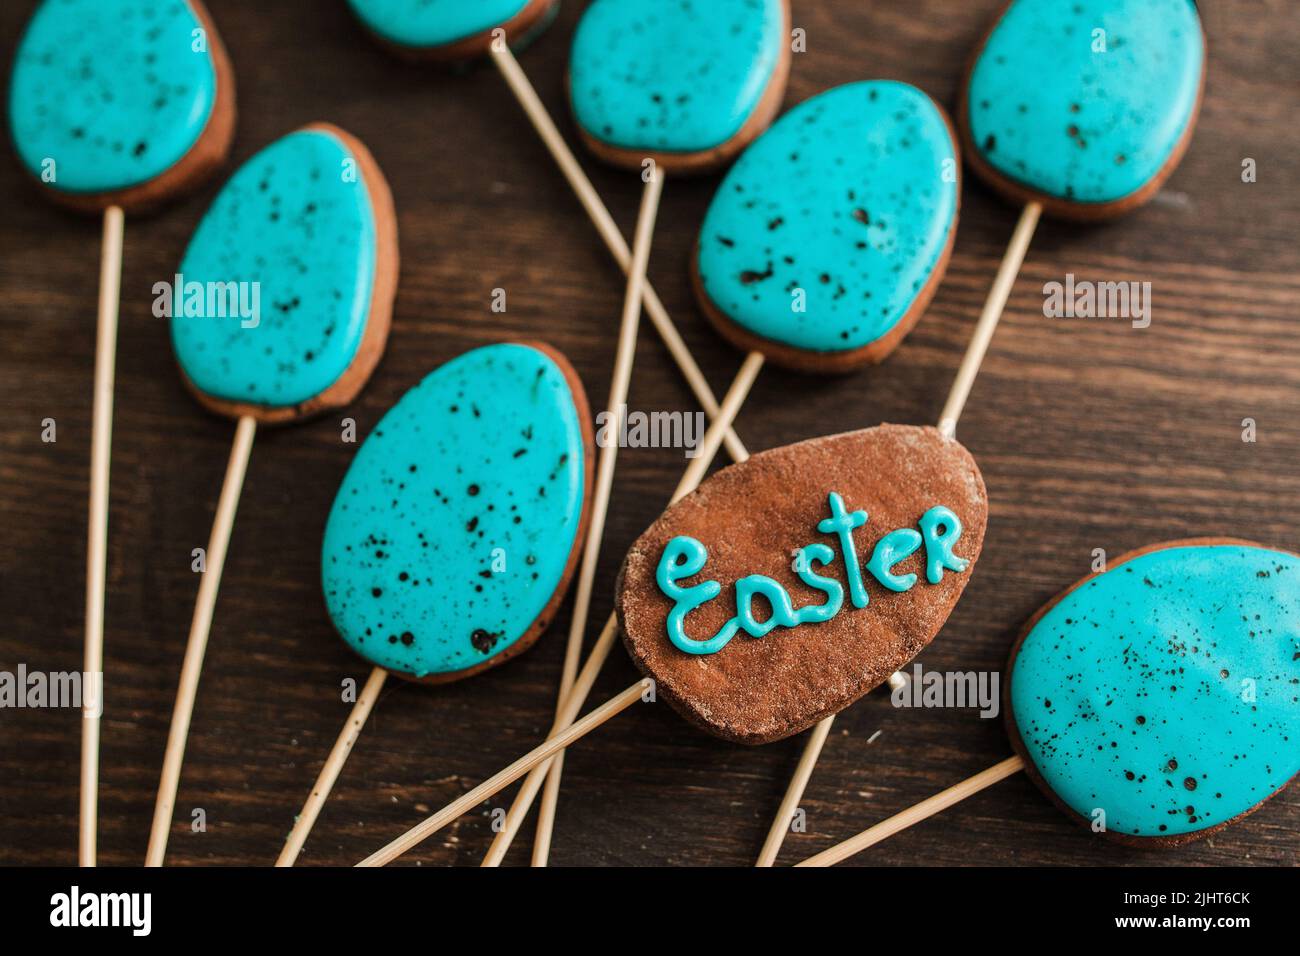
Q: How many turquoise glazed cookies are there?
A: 8